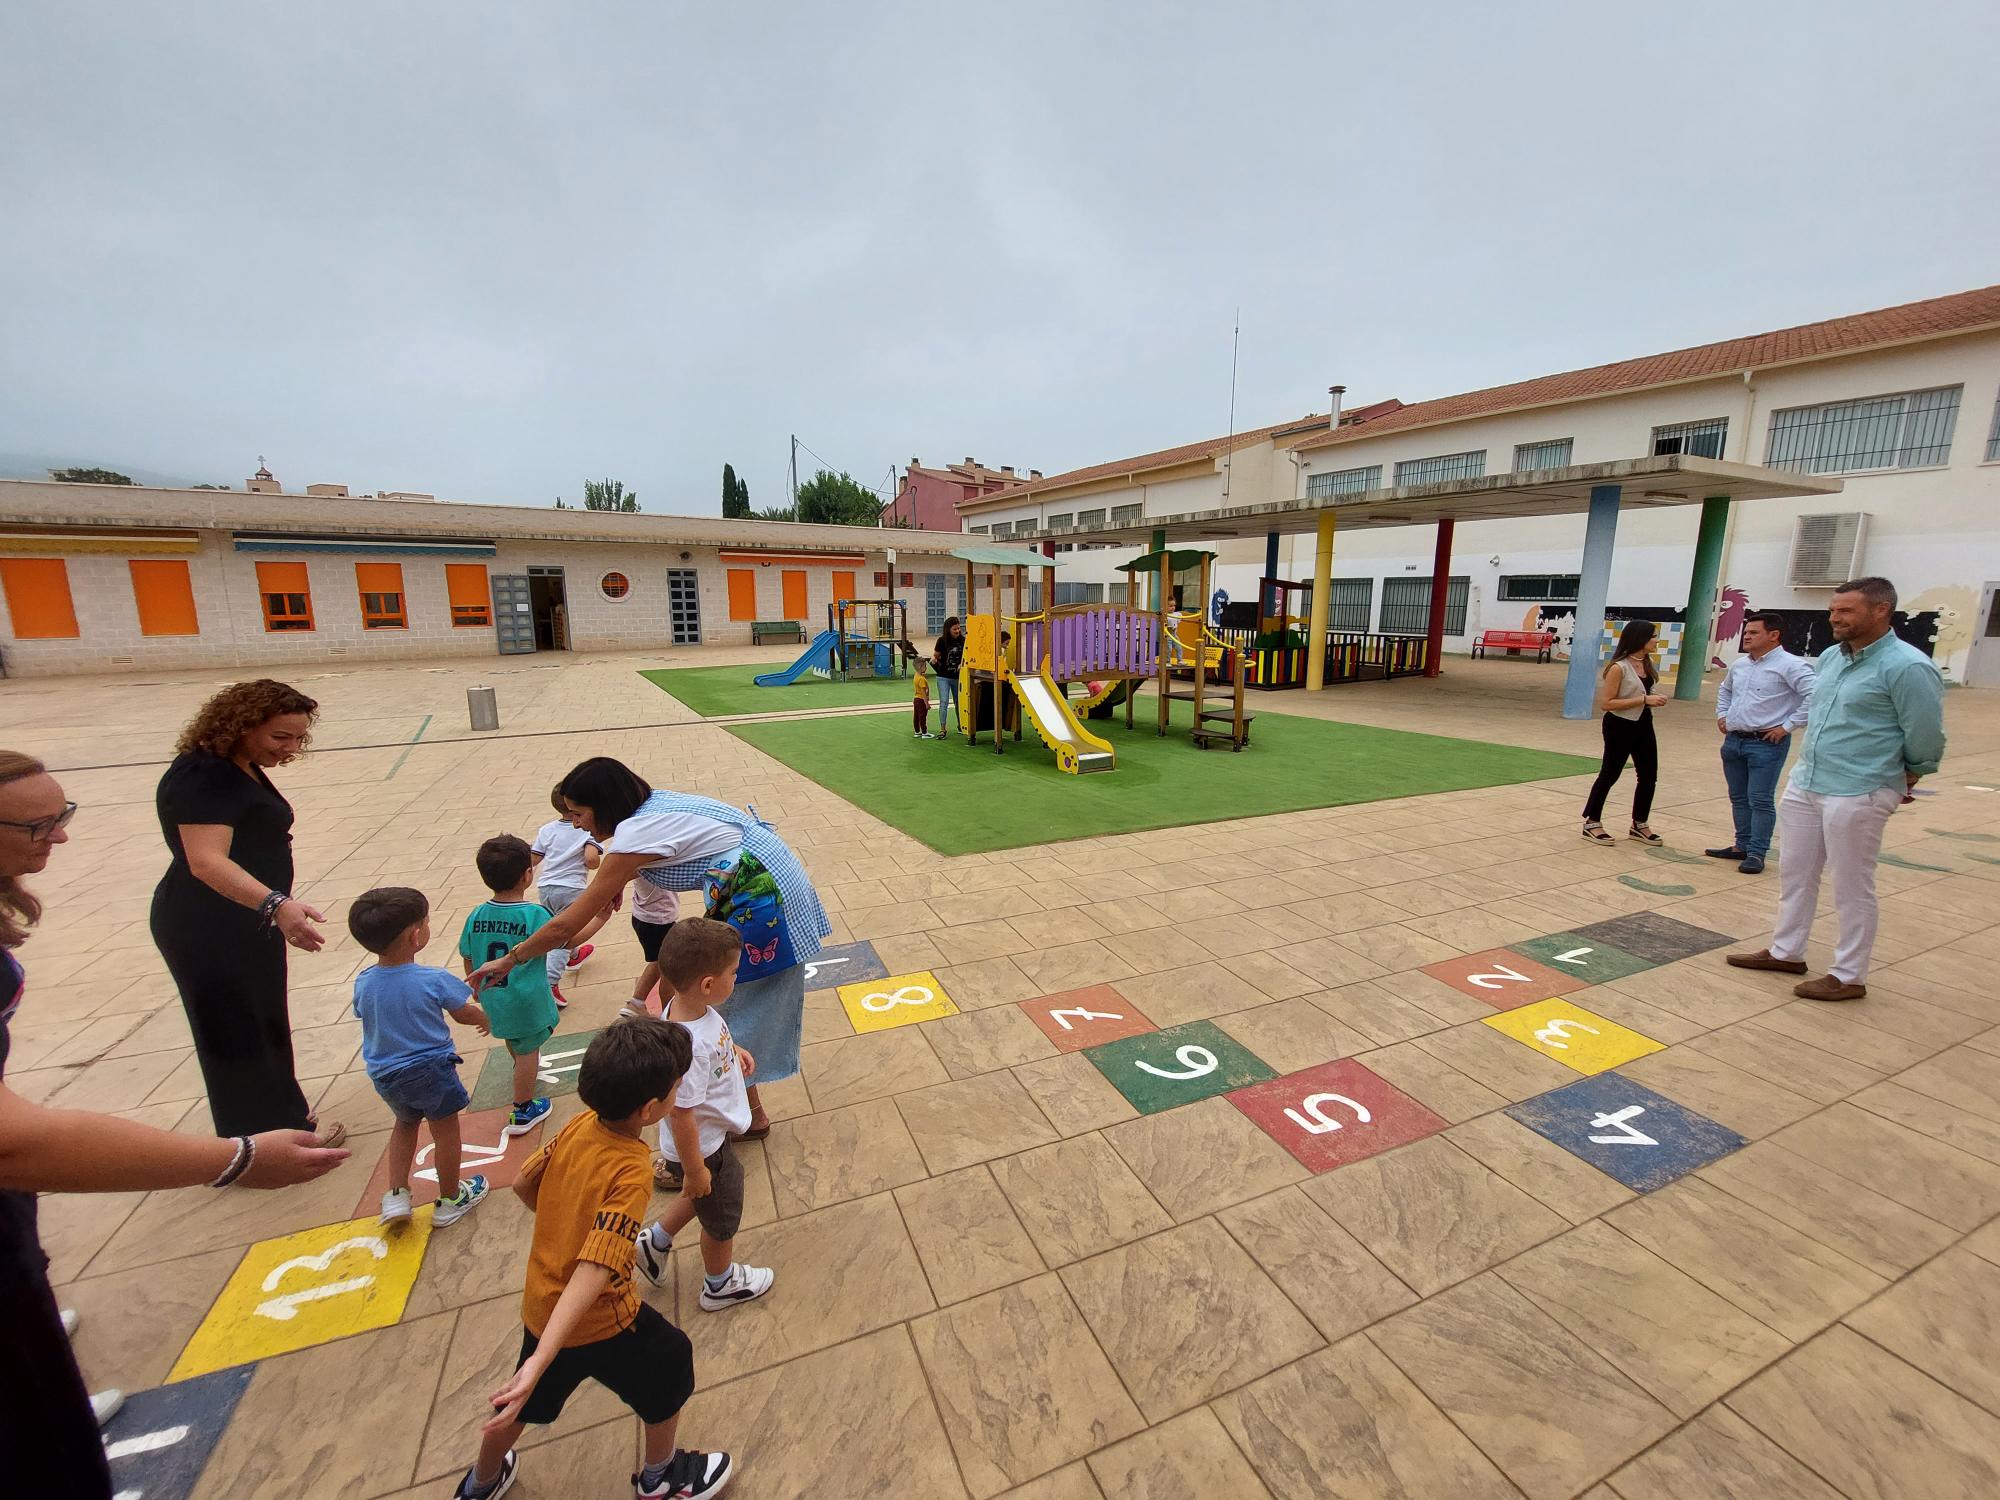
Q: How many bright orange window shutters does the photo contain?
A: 8